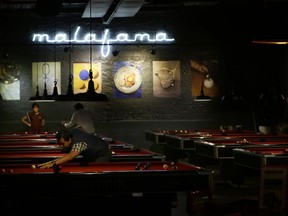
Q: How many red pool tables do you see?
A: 9